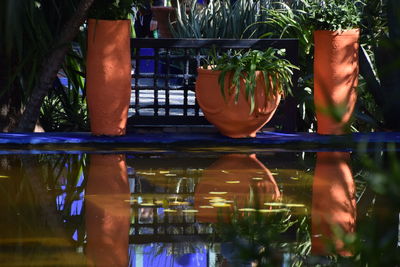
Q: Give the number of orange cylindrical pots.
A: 2